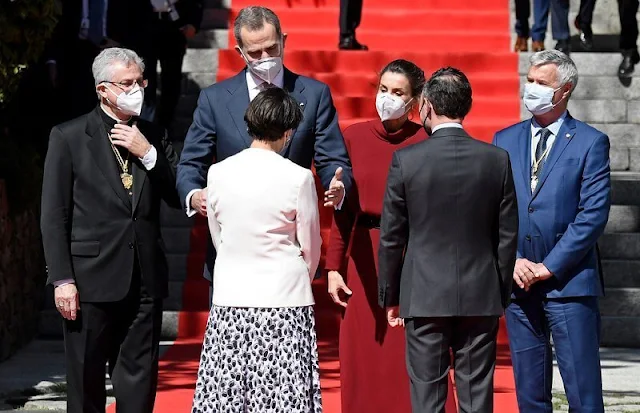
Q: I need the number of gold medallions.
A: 2